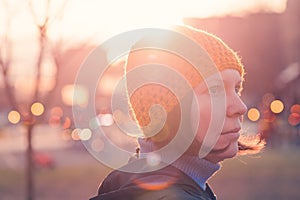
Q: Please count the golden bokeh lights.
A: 4